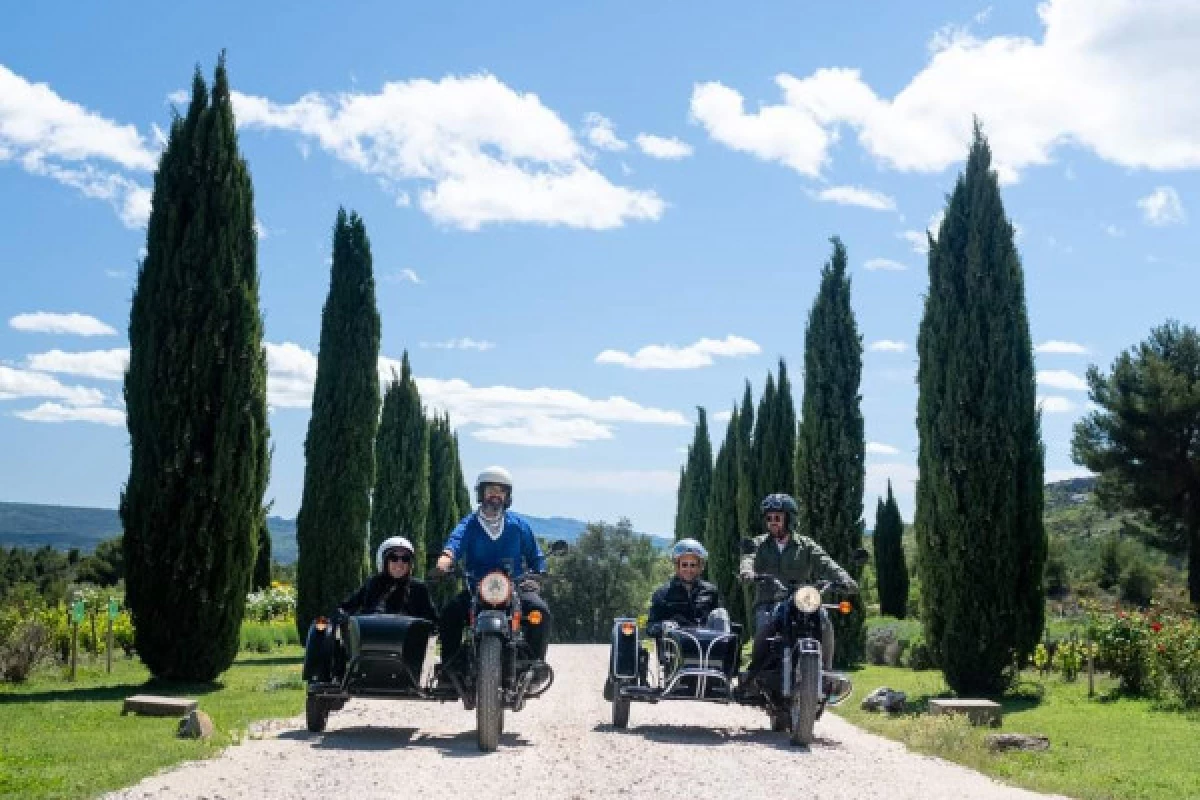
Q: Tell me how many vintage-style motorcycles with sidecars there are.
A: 2